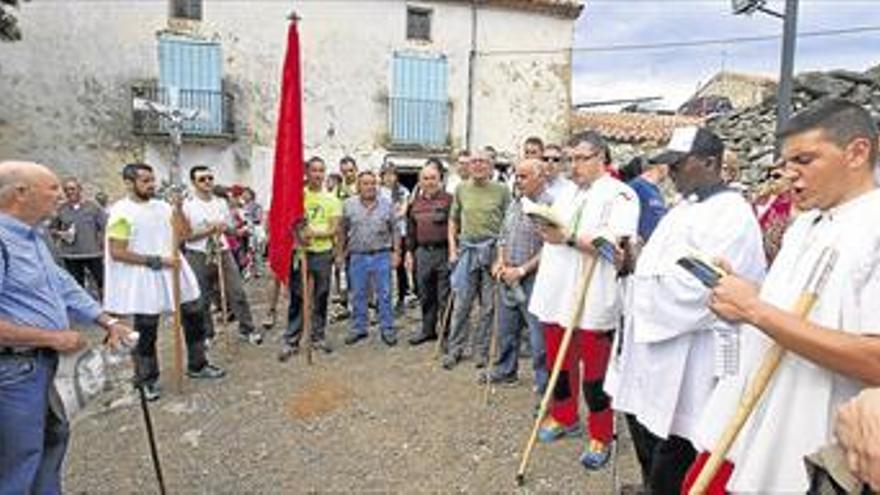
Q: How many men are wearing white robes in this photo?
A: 4